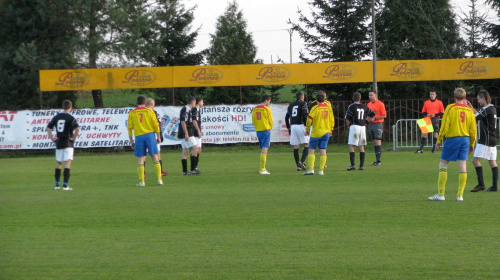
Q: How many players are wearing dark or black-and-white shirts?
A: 7